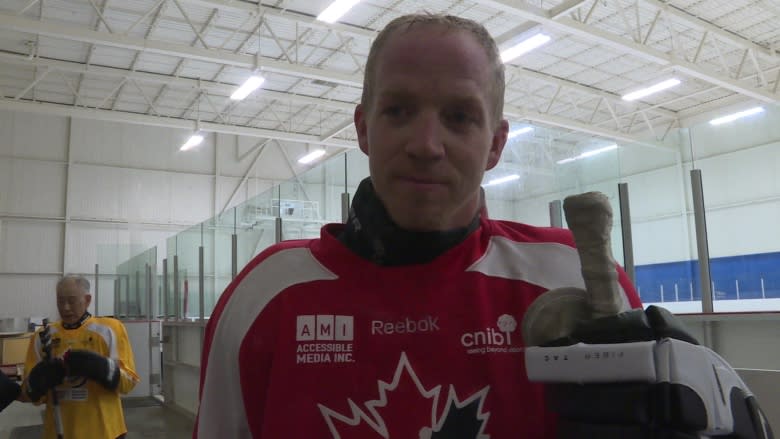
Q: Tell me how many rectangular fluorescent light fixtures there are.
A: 10